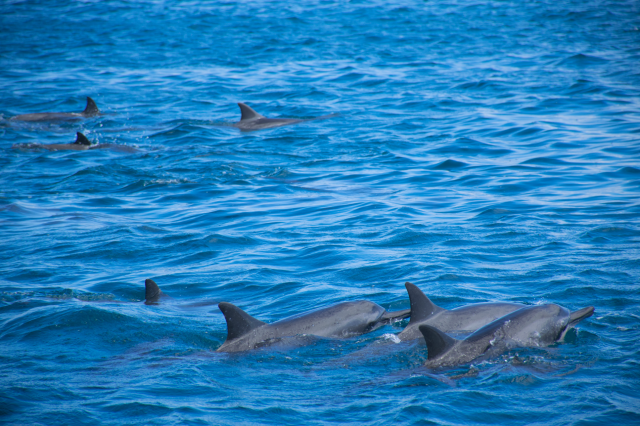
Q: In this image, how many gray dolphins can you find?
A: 7